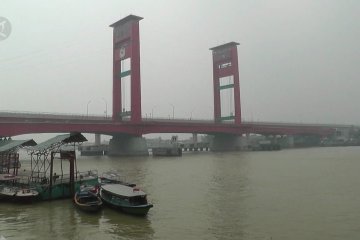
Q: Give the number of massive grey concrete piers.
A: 2